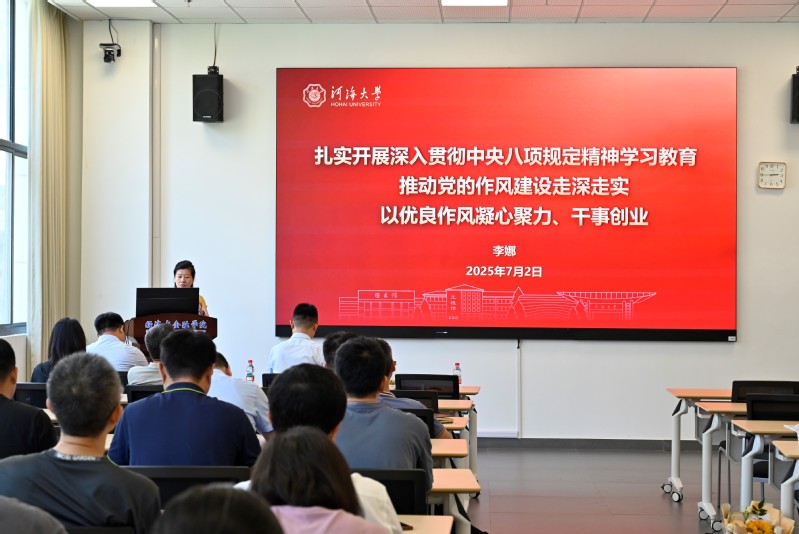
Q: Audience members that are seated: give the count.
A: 15